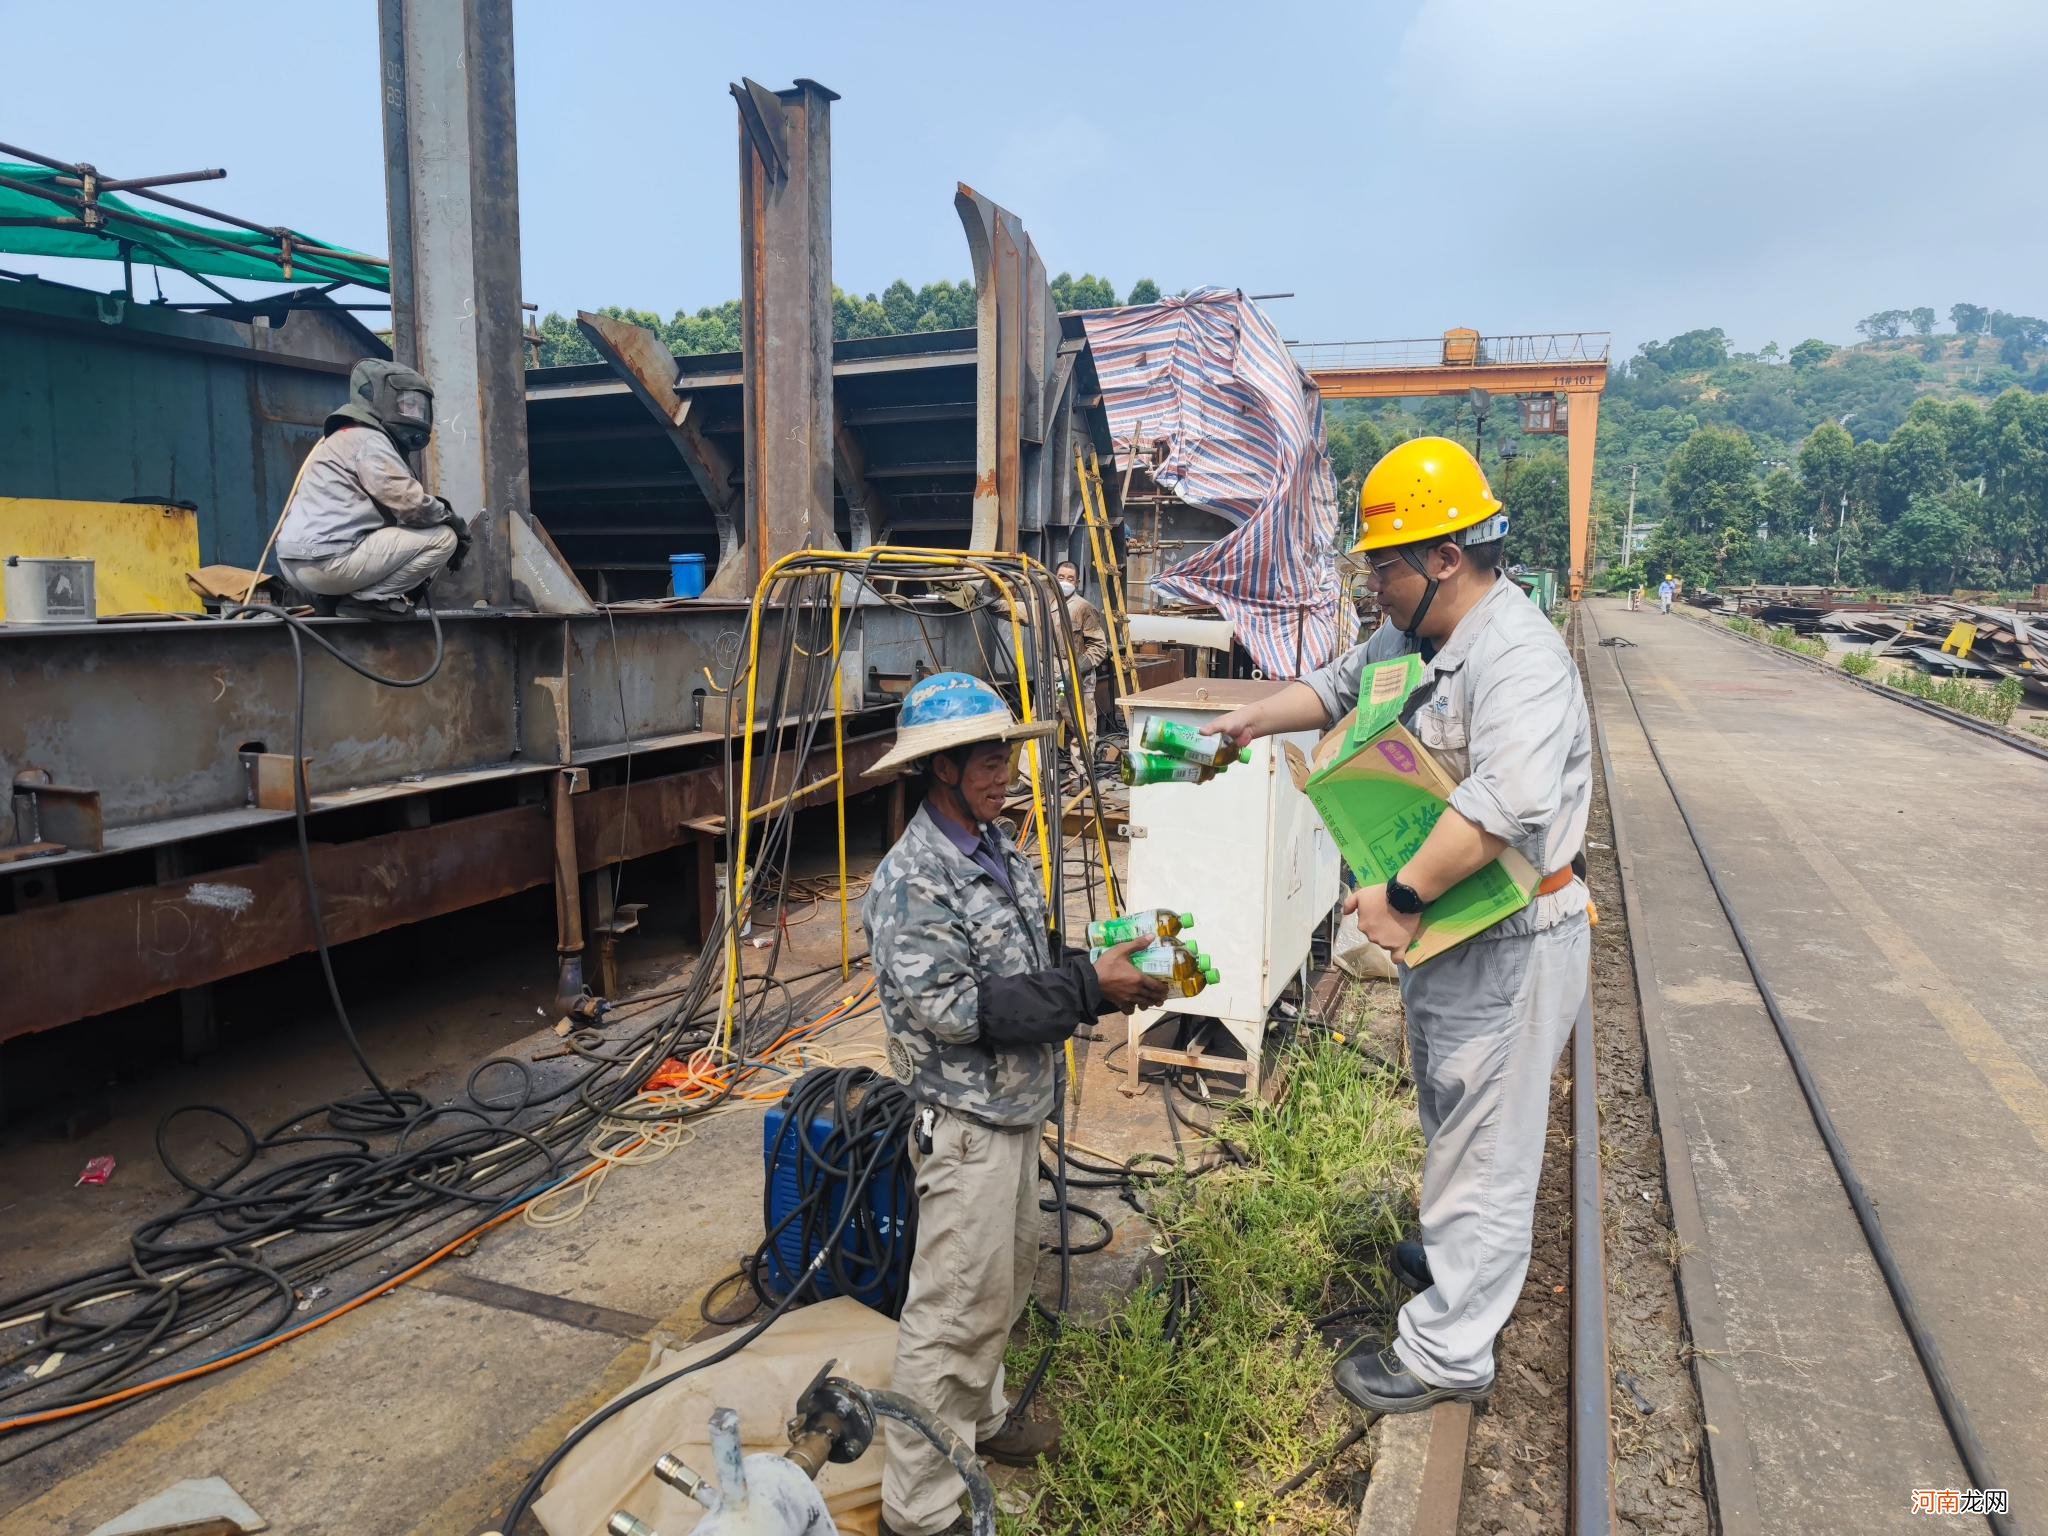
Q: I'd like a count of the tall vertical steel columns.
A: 3